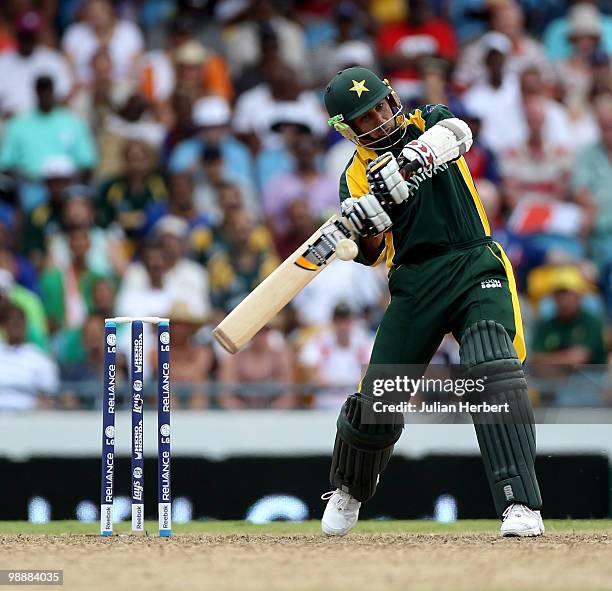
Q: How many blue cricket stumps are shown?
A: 3